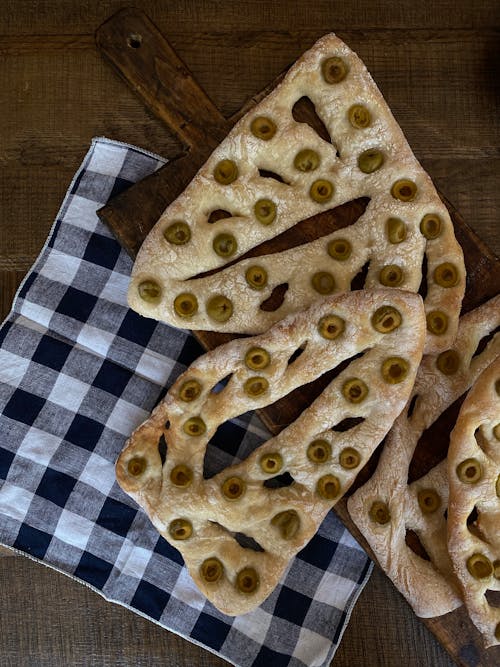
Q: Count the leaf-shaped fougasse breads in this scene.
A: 4